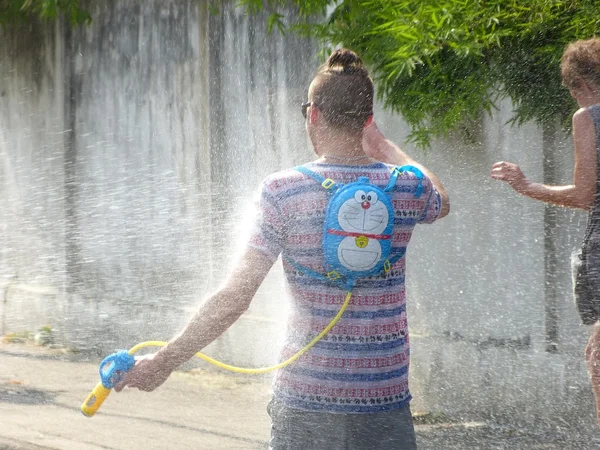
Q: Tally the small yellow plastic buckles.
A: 4